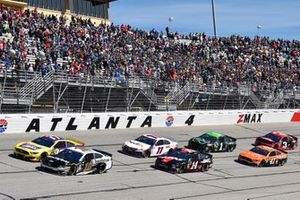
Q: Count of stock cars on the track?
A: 7